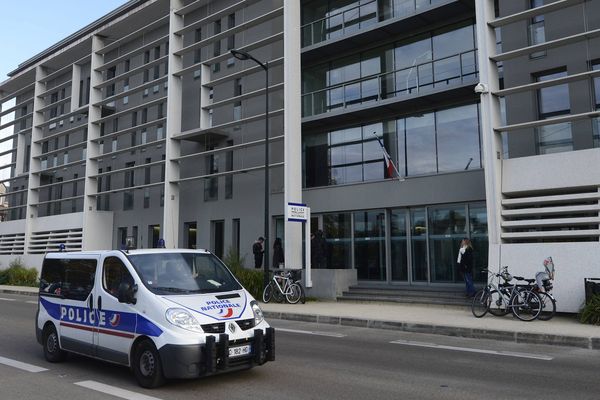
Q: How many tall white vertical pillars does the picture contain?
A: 5